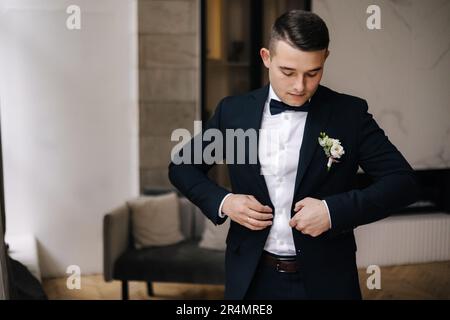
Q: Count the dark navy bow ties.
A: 1